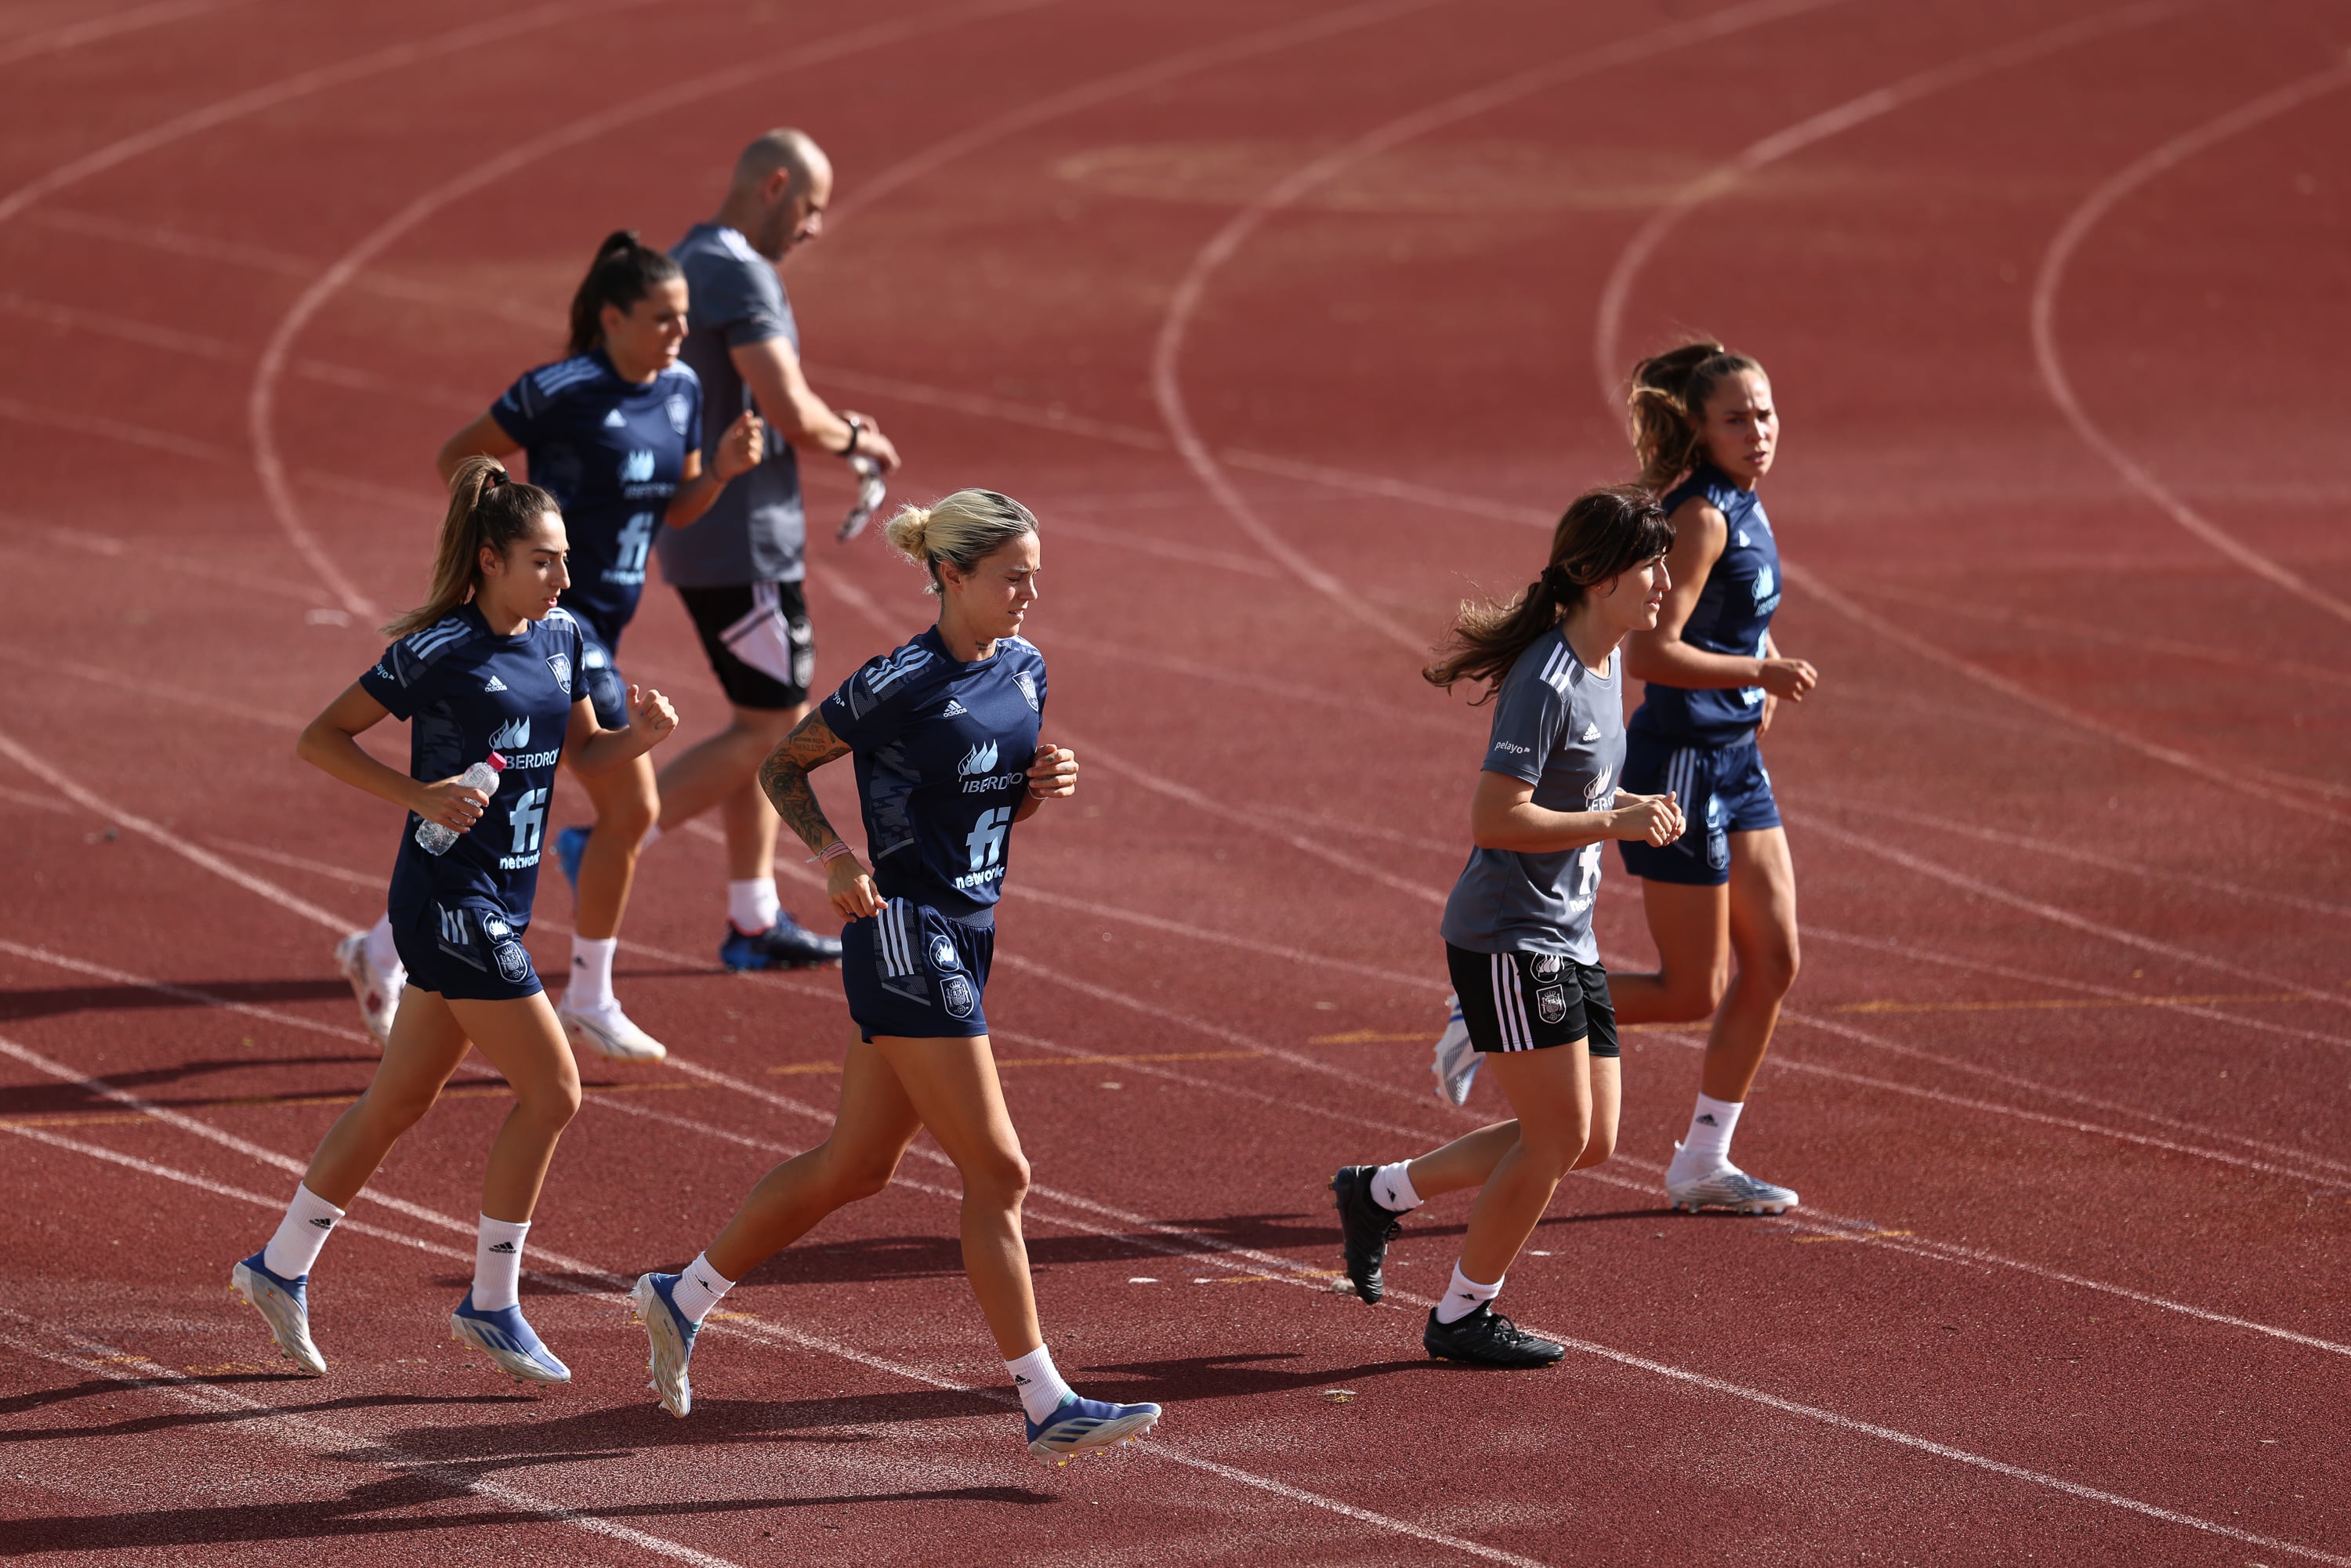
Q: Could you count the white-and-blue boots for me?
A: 6